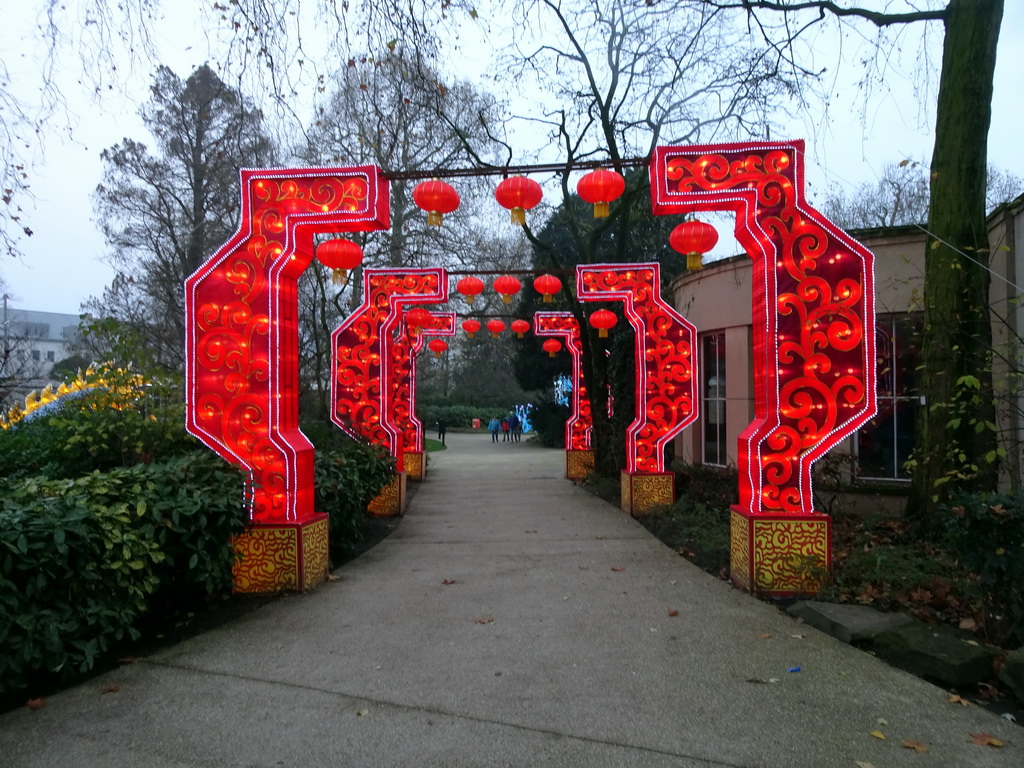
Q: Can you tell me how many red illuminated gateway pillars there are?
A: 6